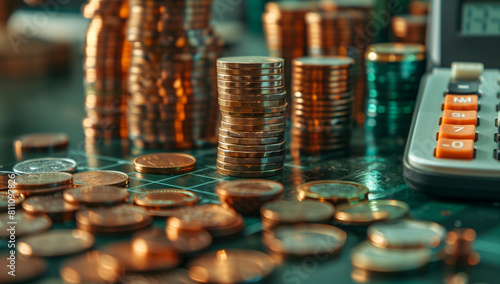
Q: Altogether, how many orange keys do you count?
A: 4